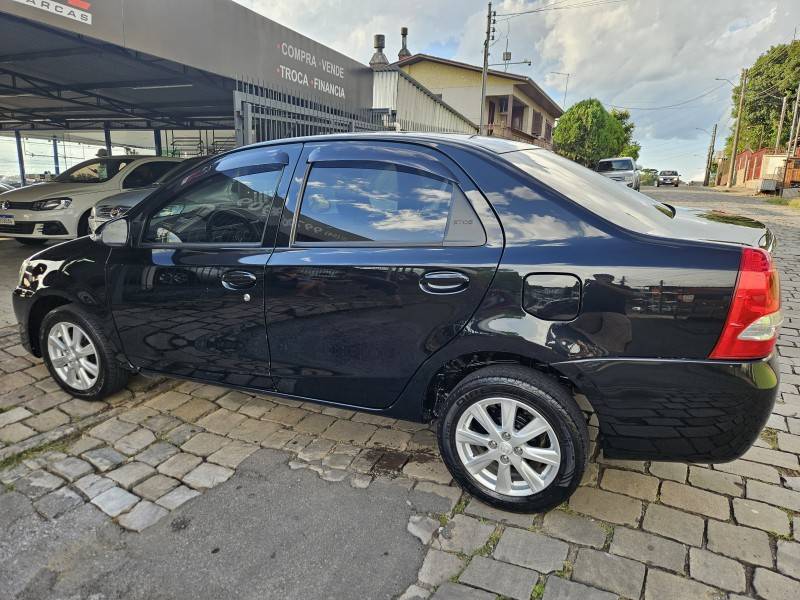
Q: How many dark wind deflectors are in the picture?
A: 2